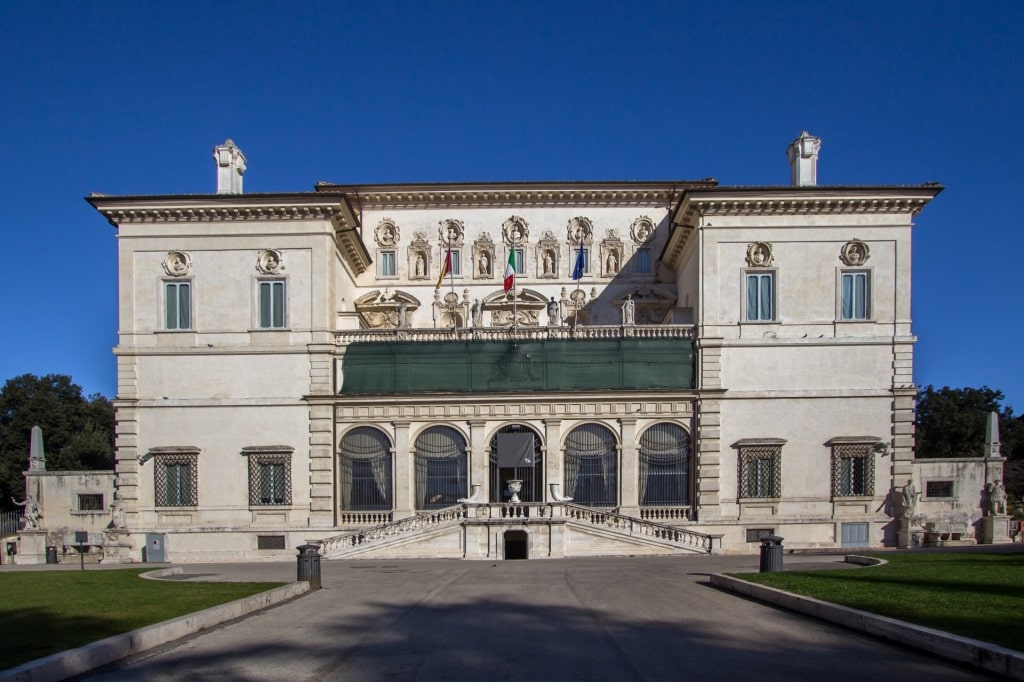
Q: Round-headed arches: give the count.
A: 5